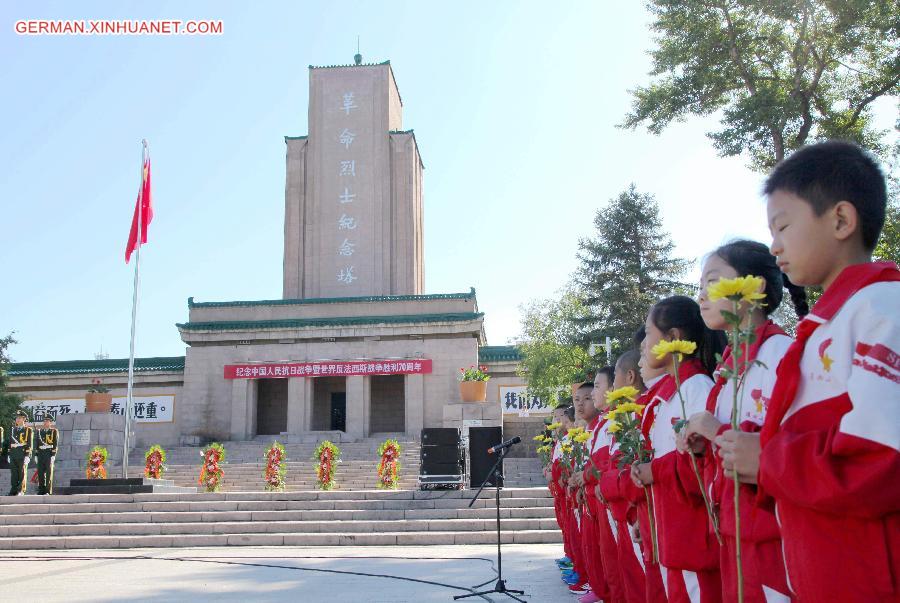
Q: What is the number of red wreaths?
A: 6